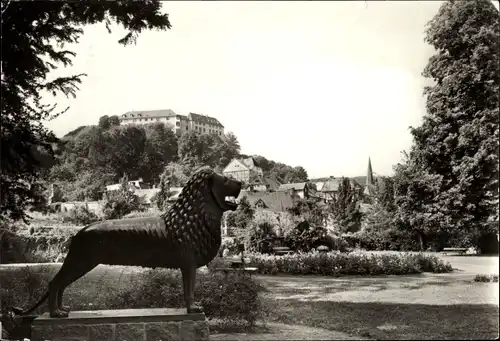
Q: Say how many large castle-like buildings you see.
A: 1